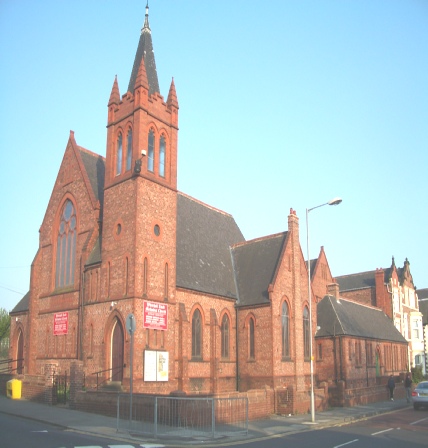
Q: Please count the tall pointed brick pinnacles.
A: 3